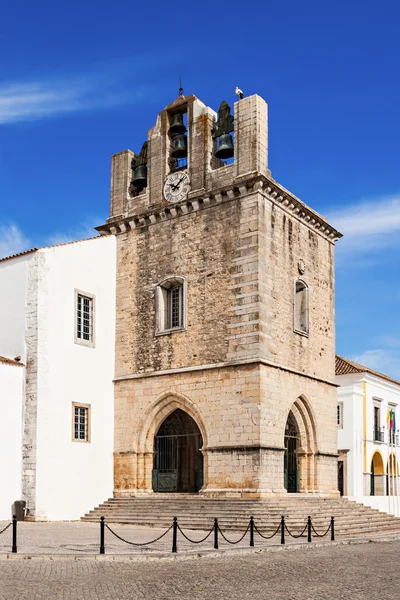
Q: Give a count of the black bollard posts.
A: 8